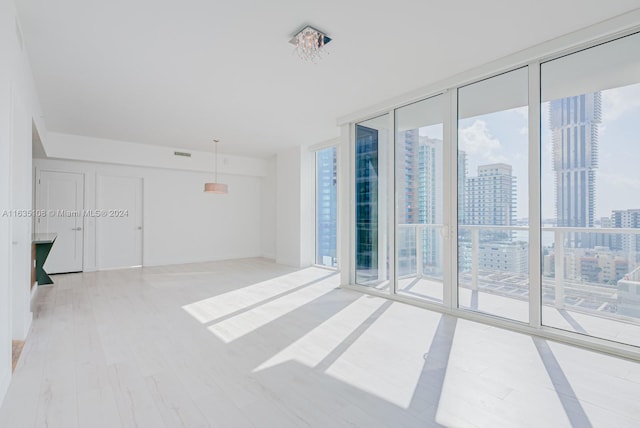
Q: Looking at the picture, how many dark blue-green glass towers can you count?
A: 1